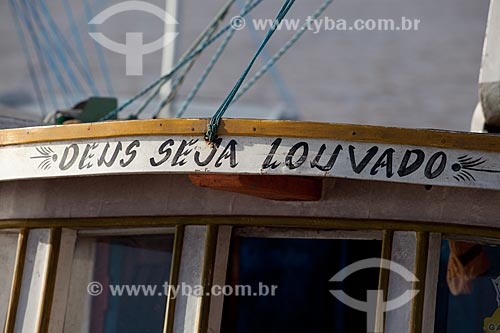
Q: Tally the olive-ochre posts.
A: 6